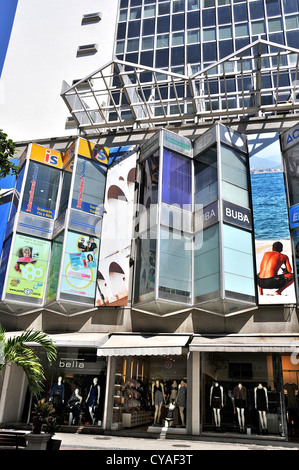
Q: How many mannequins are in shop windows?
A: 10